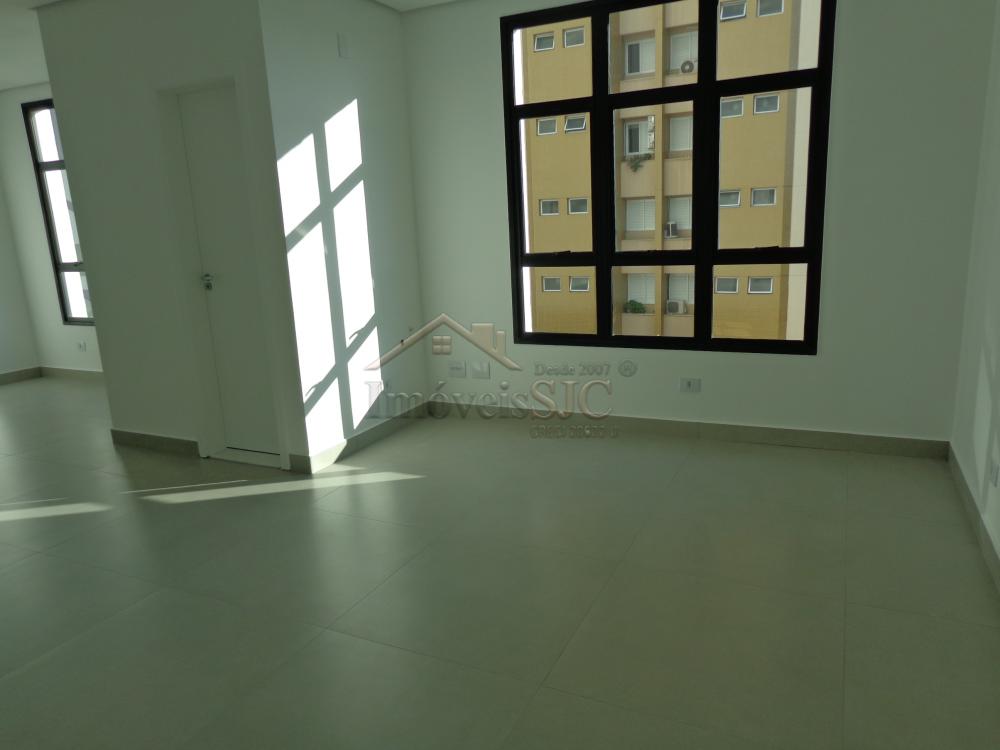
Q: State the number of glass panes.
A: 12